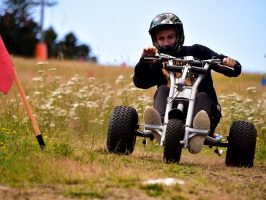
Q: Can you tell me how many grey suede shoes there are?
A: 2